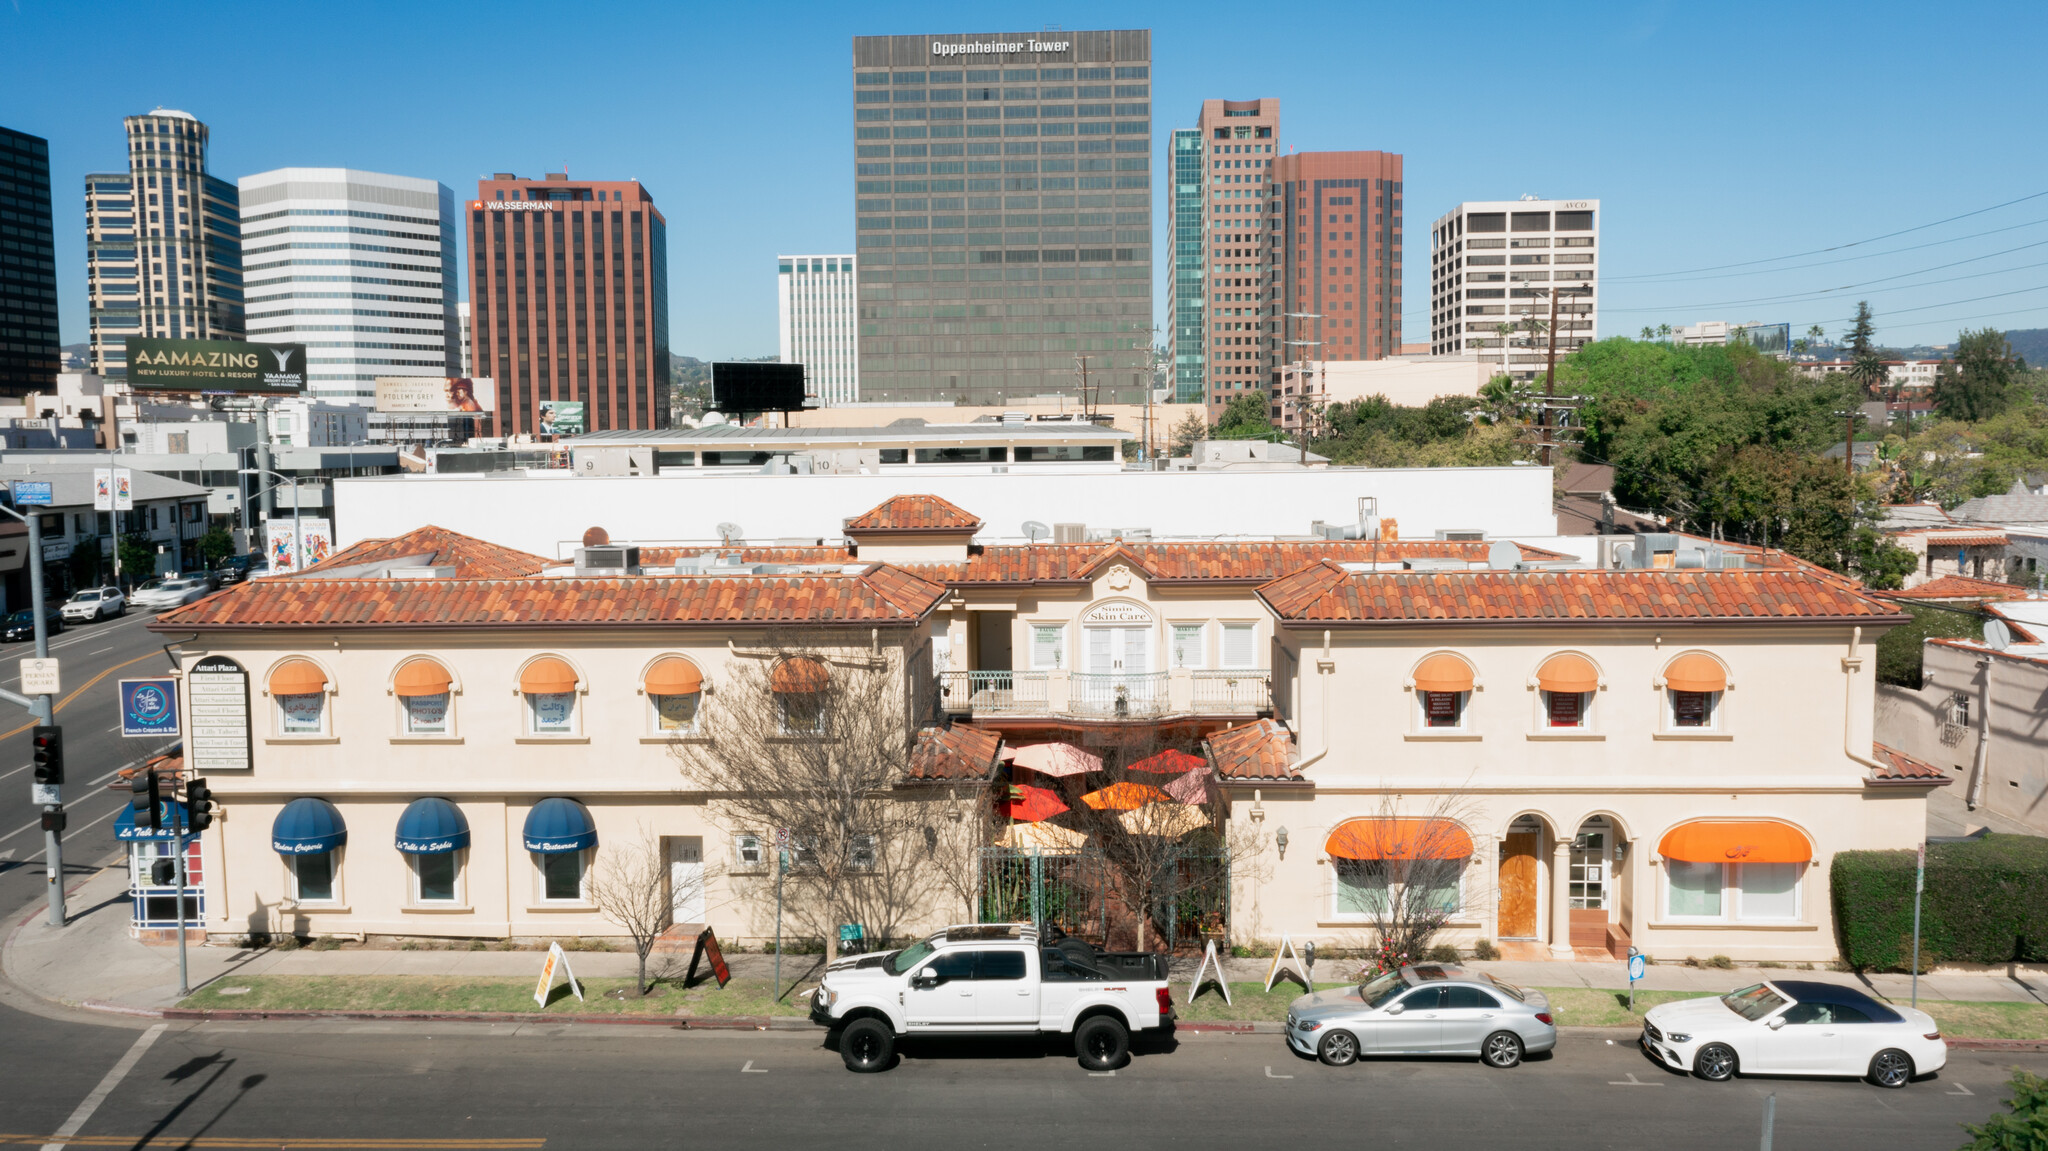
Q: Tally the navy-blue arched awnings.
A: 3